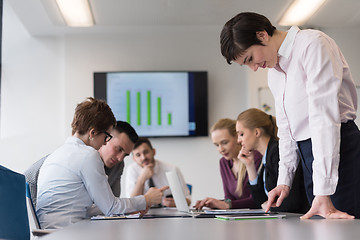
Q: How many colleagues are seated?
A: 5